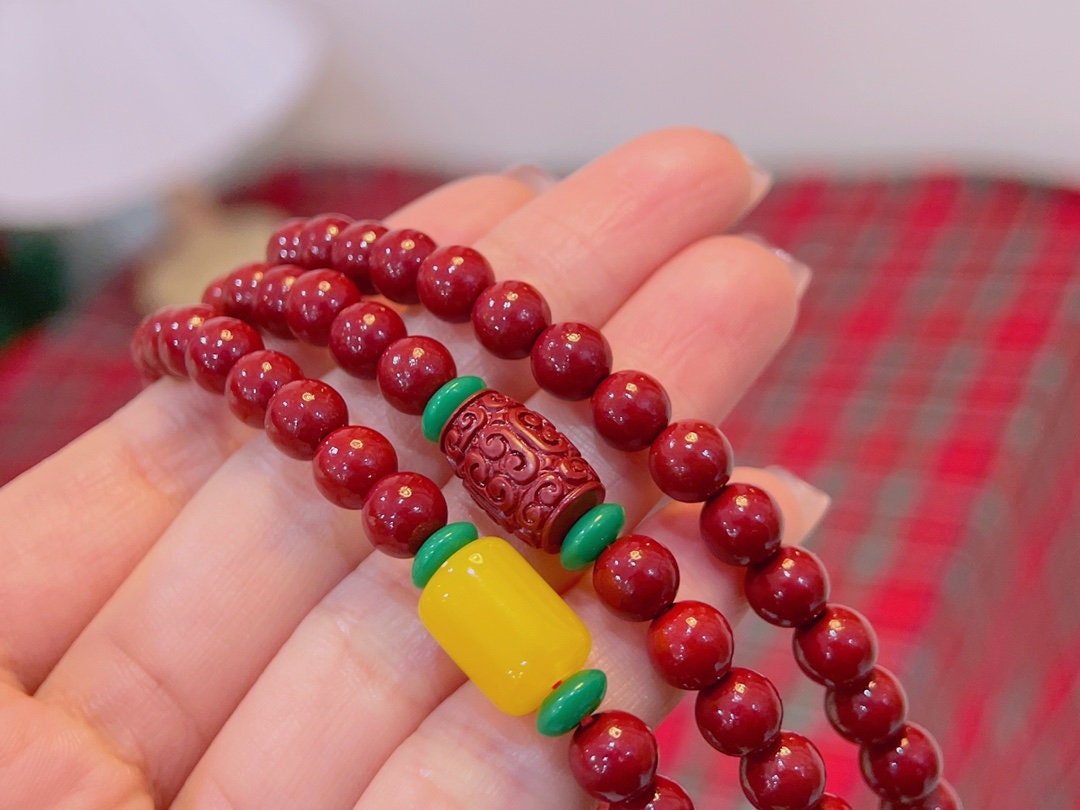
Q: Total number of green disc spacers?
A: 4